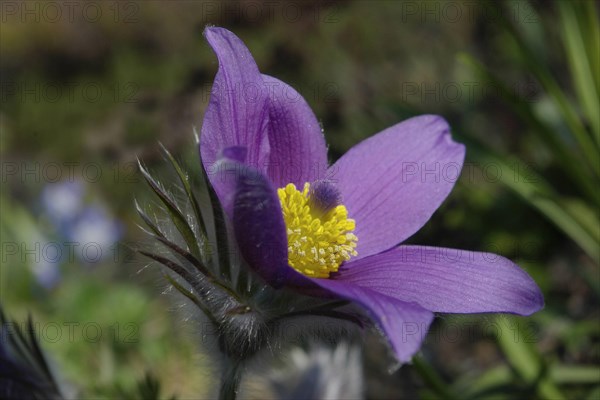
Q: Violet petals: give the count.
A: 6